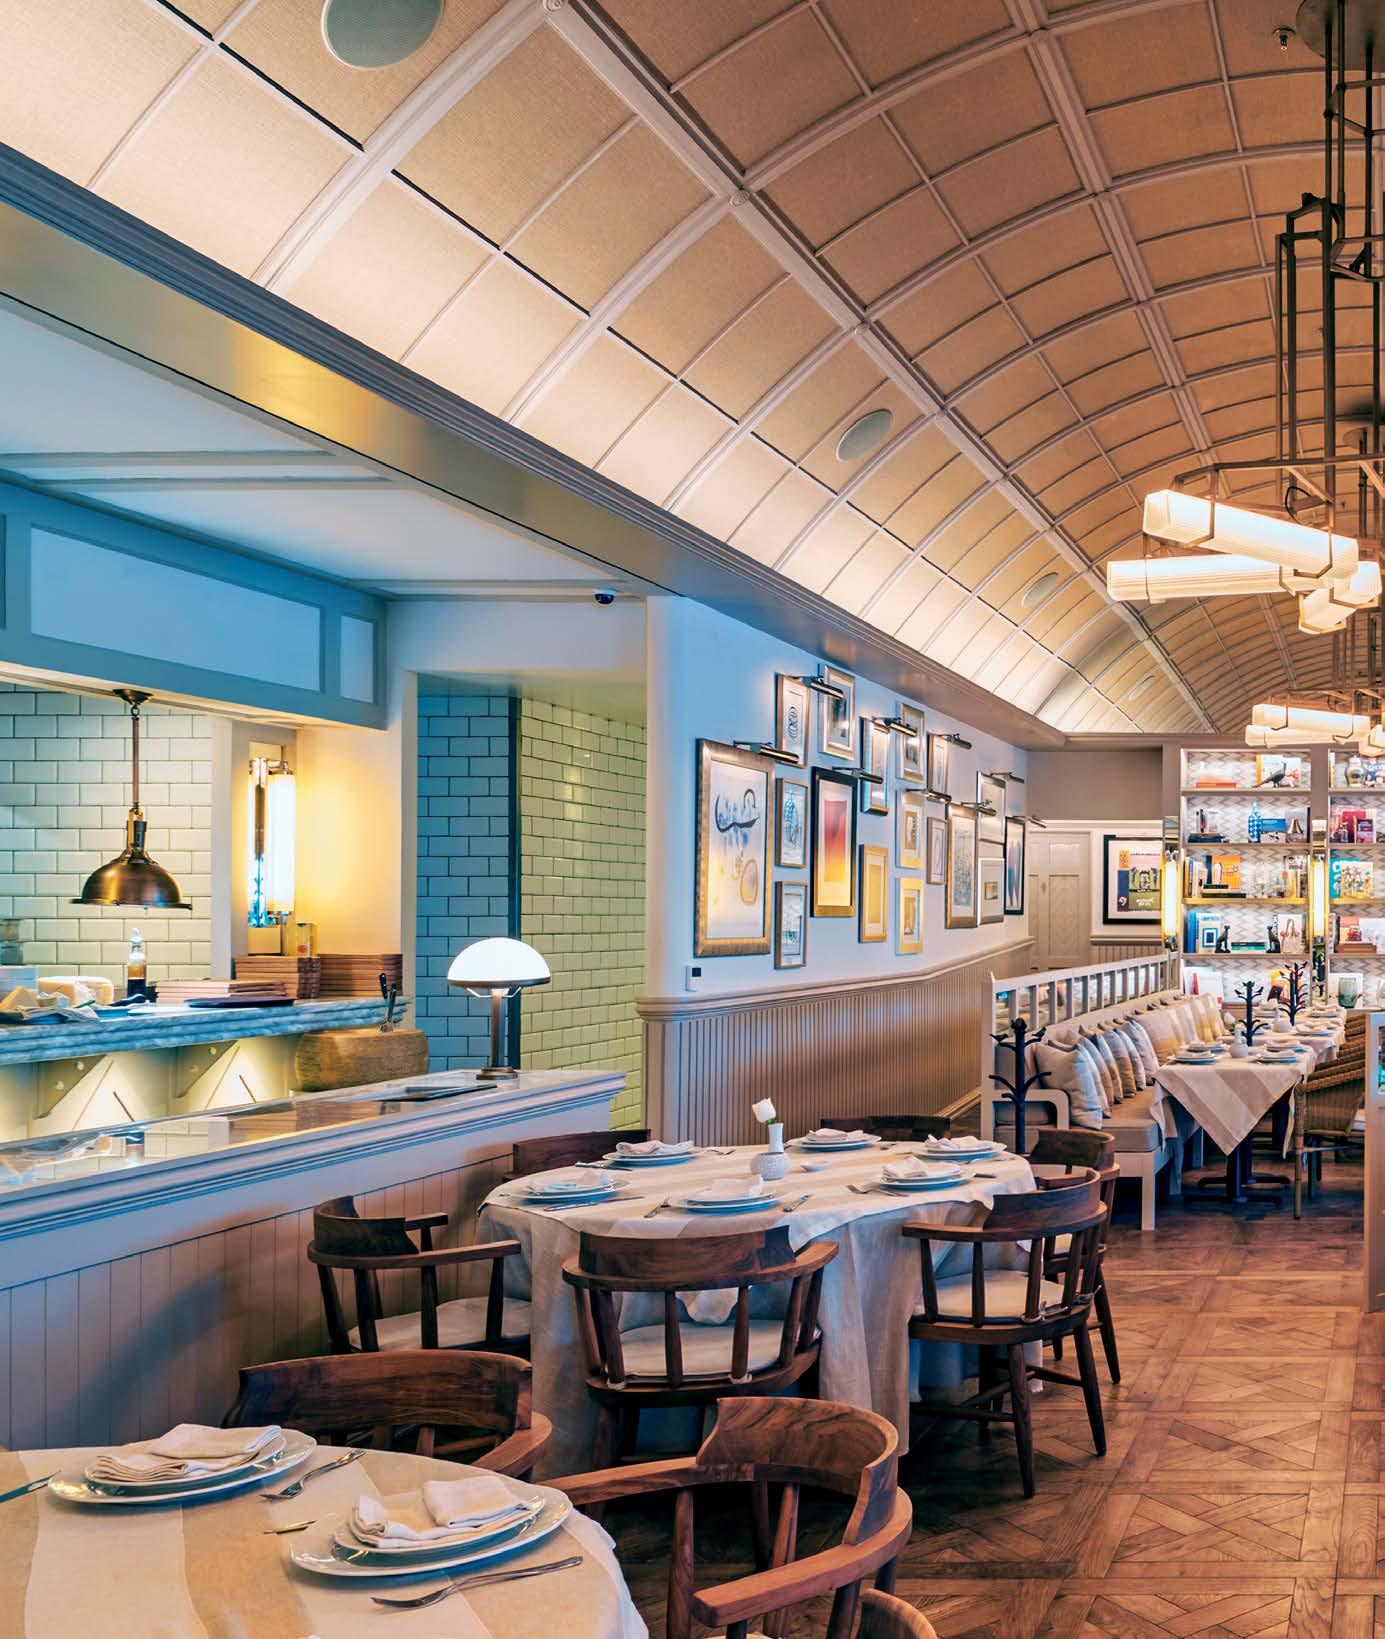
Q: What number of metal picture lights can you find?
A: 9